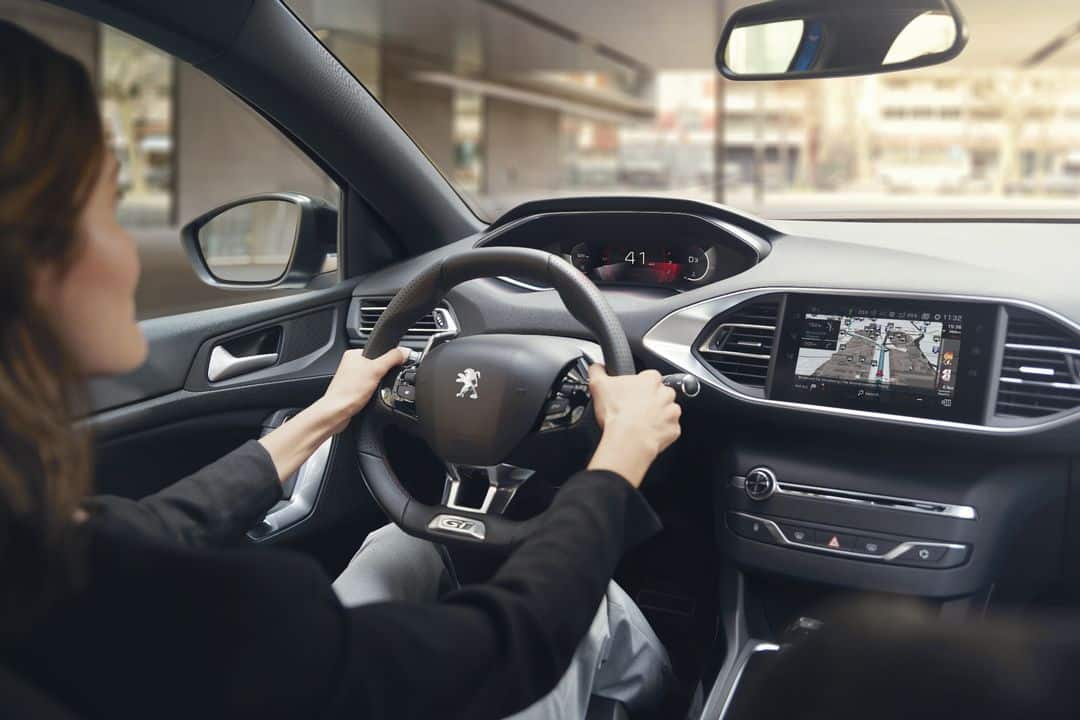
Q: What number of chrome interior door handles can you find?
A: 1